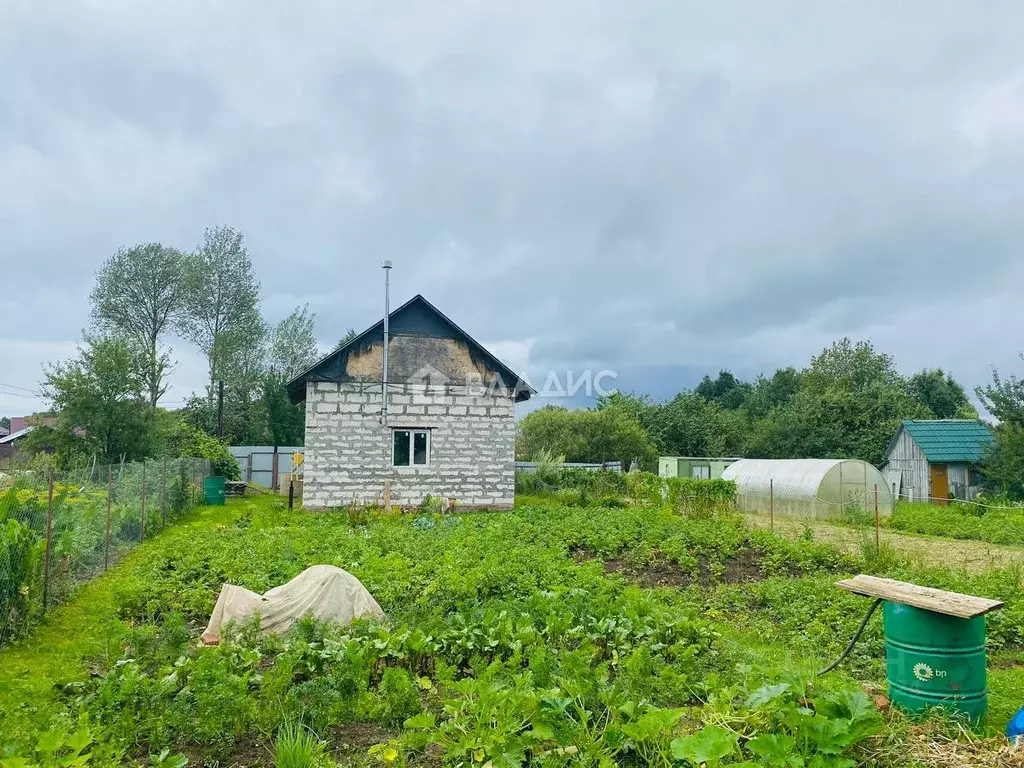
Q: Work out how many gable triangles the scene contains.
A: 2